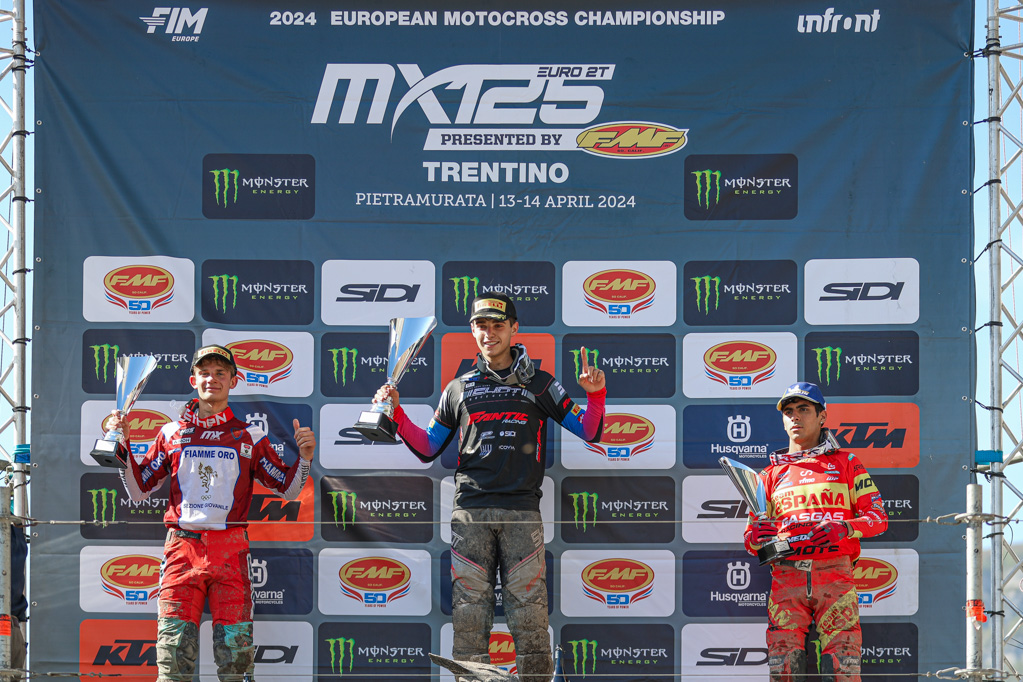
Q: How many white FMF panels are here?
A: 11